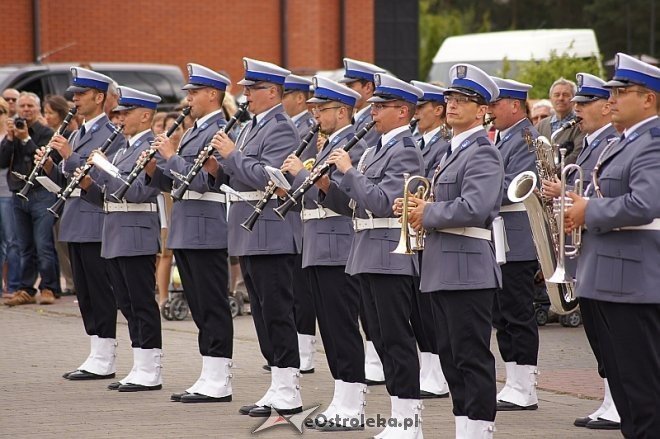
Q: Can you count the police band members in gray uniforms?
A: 13